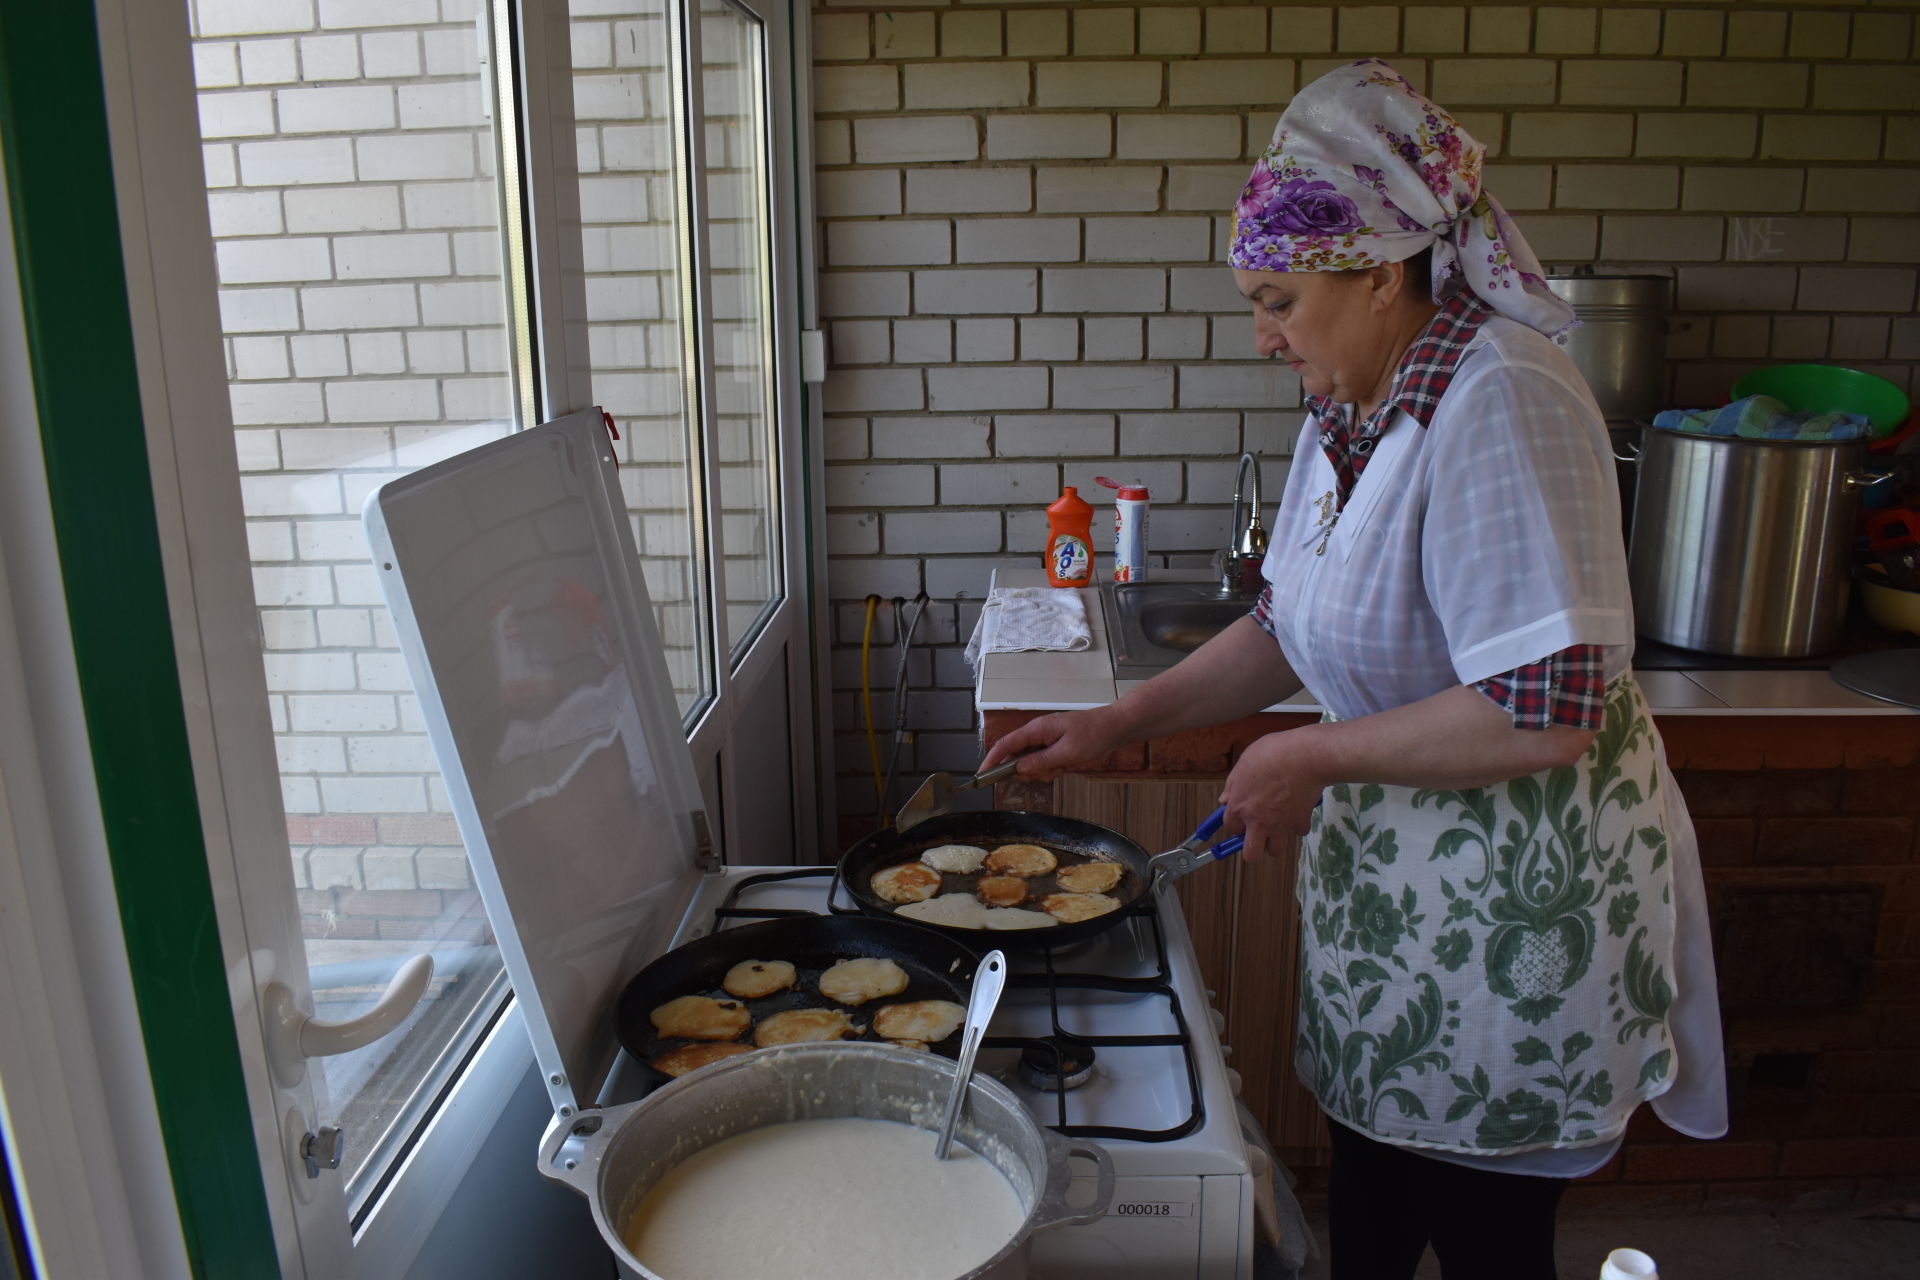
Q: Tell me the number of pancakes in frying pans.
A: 15